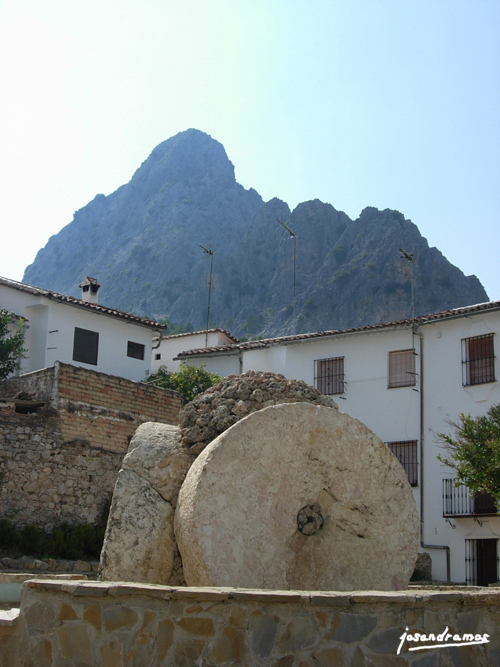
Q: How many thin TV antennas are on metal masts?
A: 3